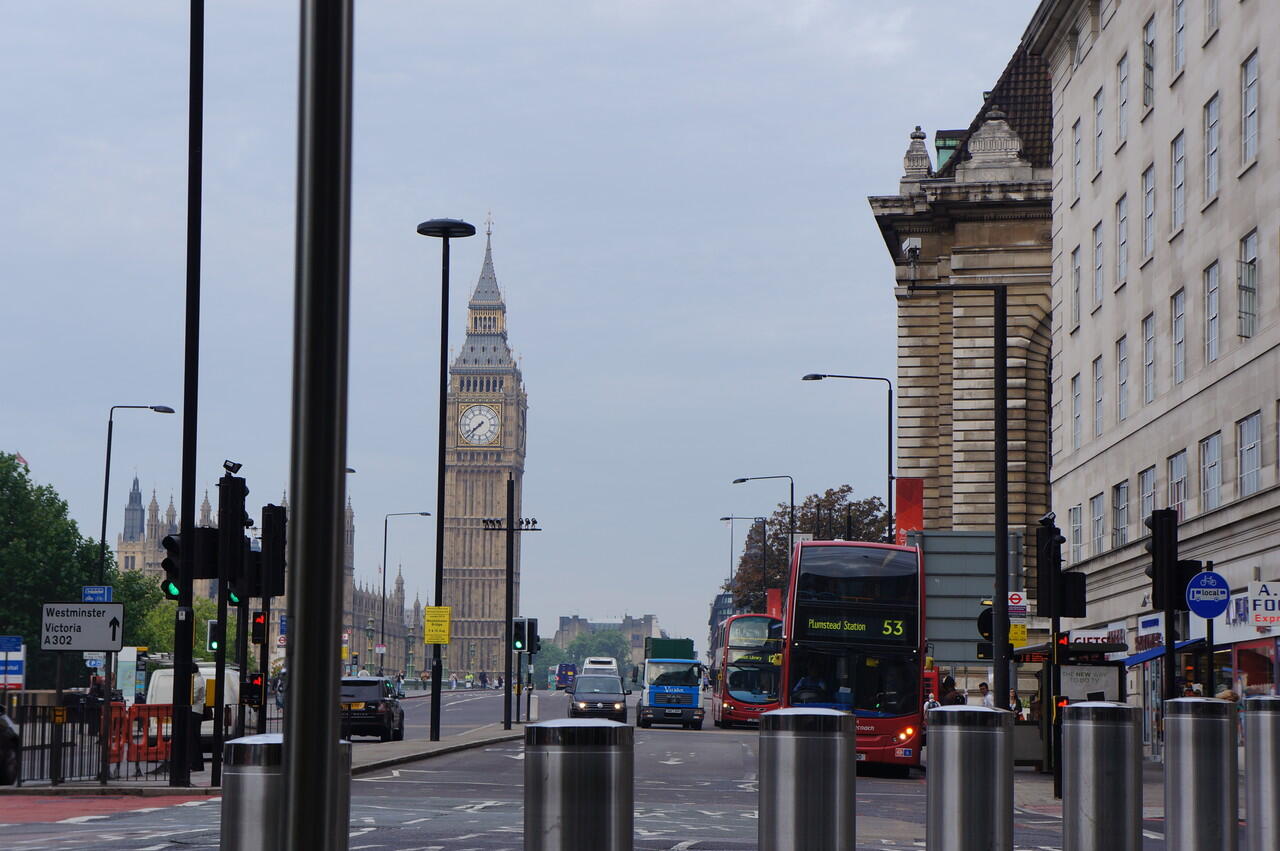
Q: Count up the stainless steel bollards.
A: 7